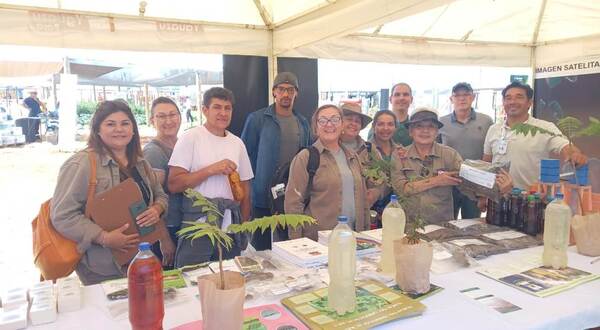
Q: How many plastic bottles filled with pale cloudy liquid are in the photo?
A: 3